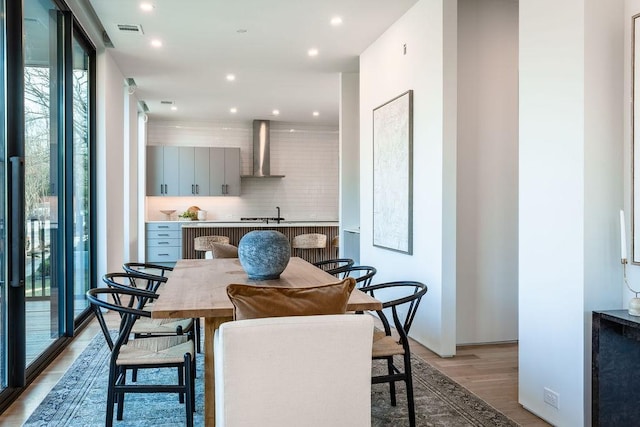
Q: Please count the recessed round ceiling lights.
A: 9